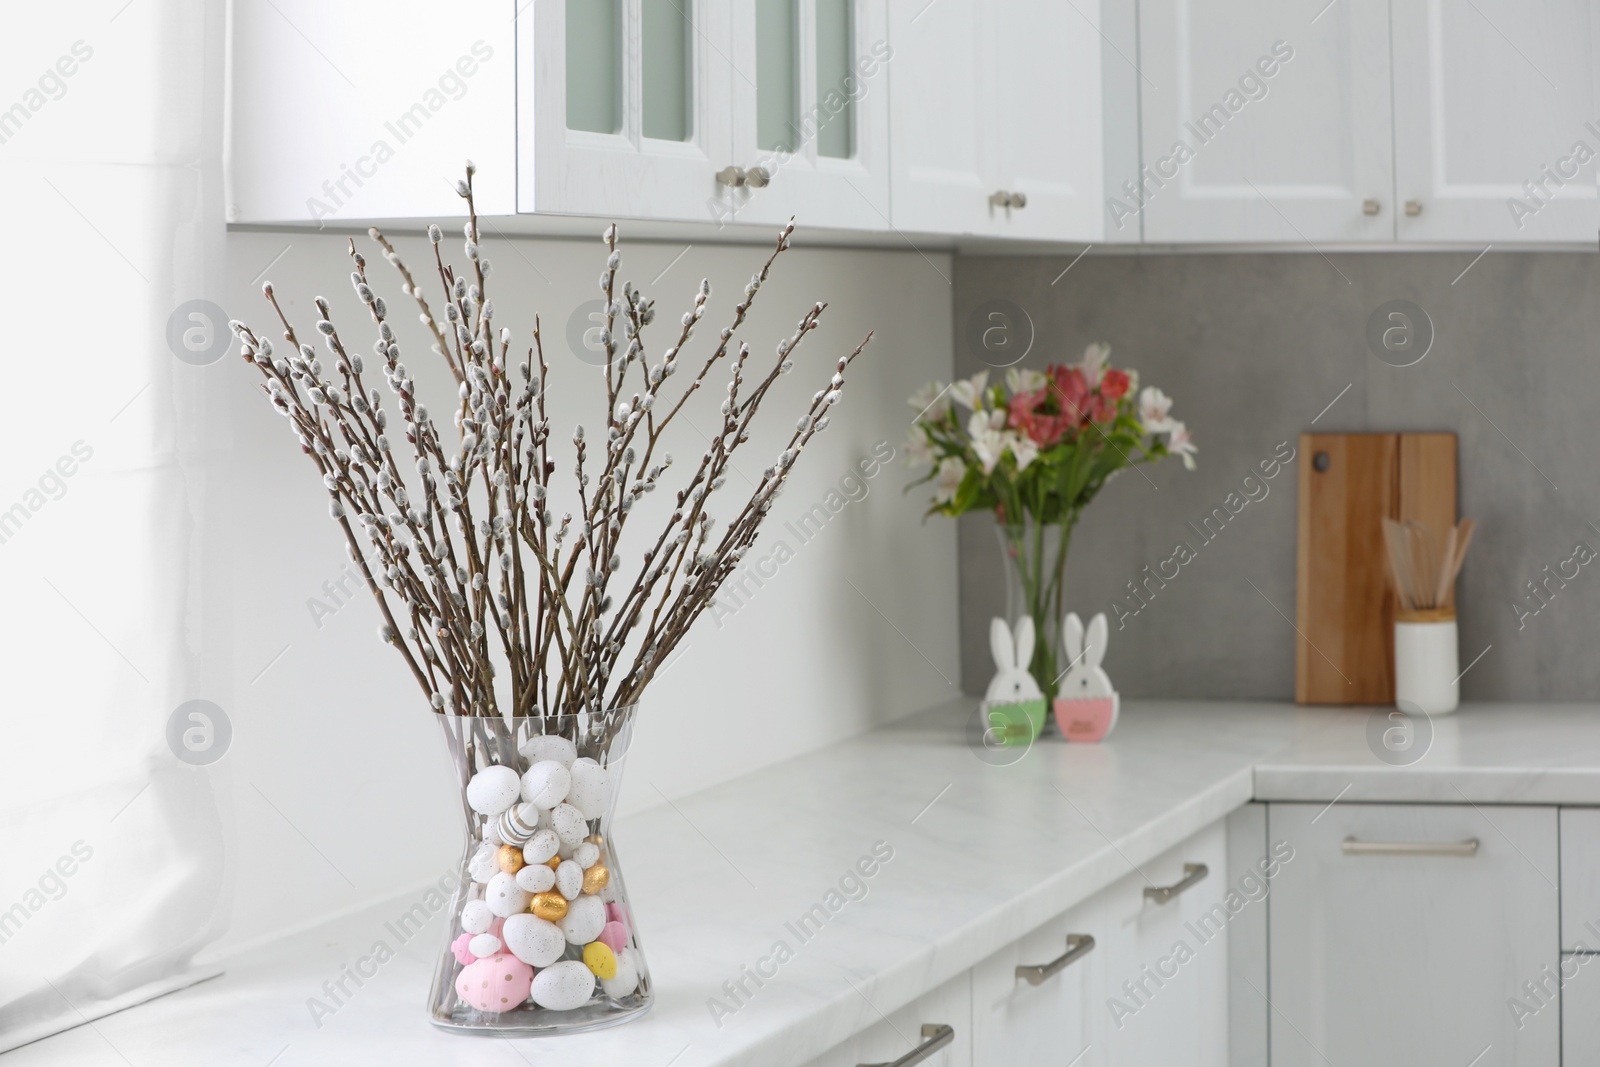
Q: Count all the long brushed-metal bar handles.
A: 4